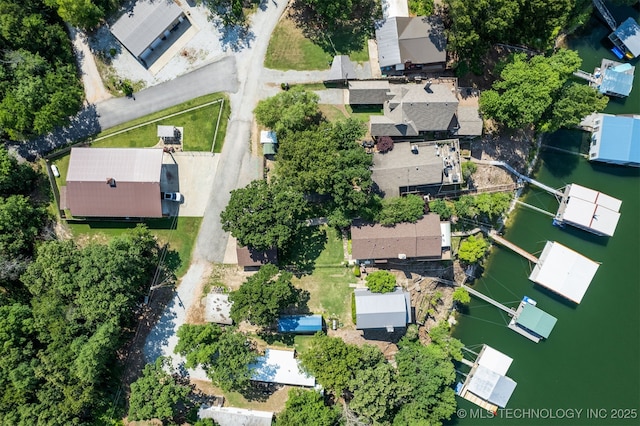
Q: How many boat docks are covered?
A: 7